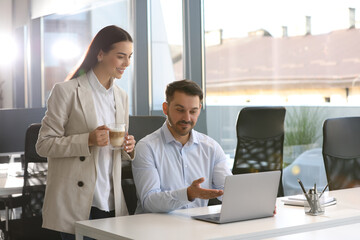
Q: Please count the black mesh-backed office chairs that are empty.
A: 3